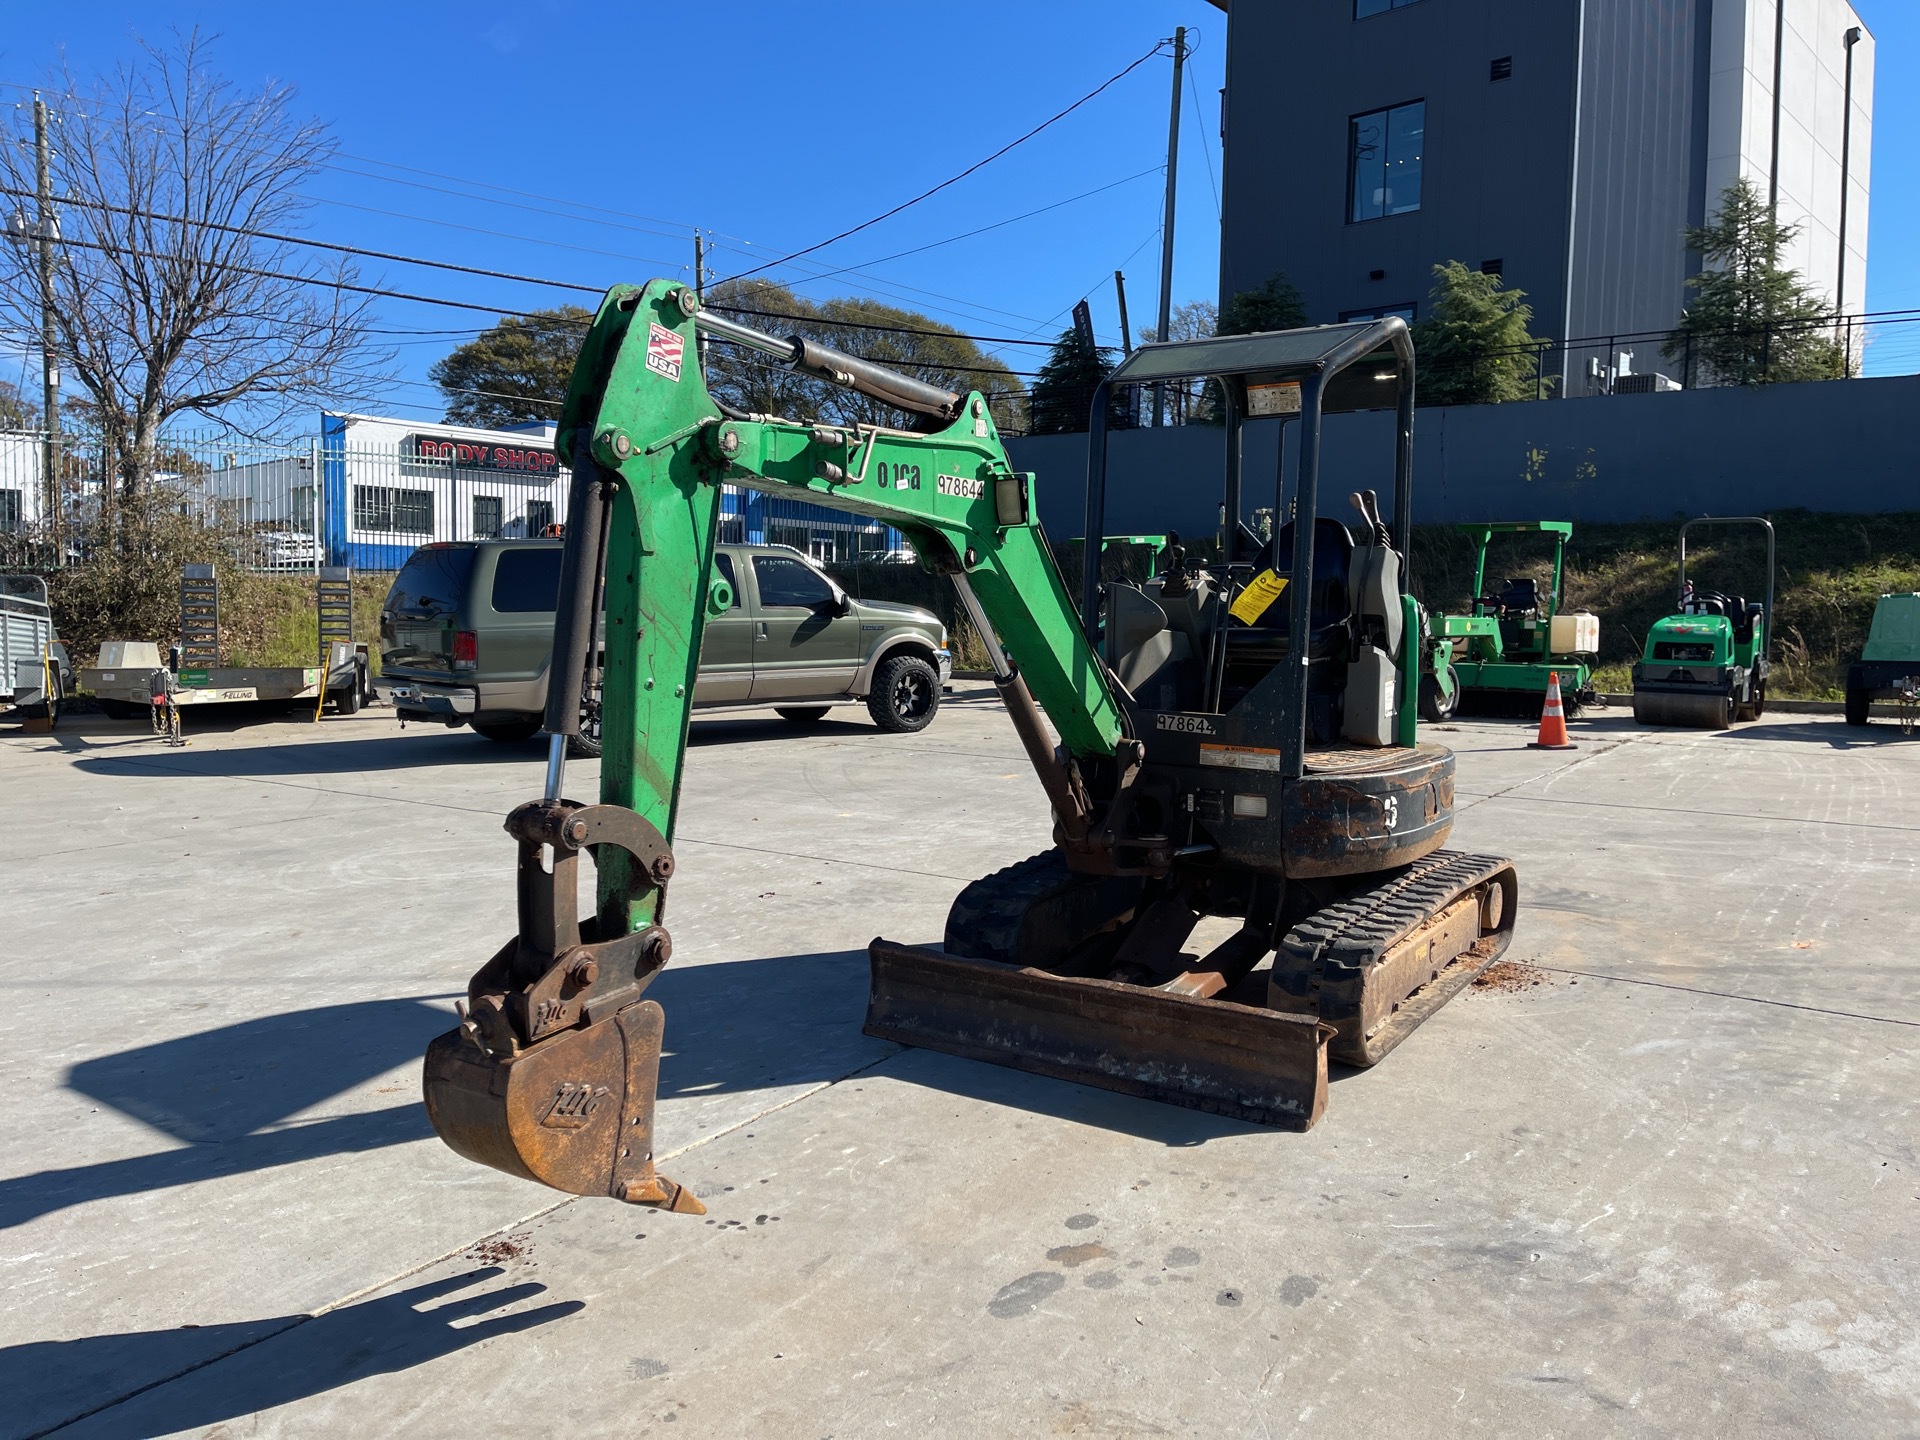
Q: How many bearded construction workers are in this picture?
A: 0